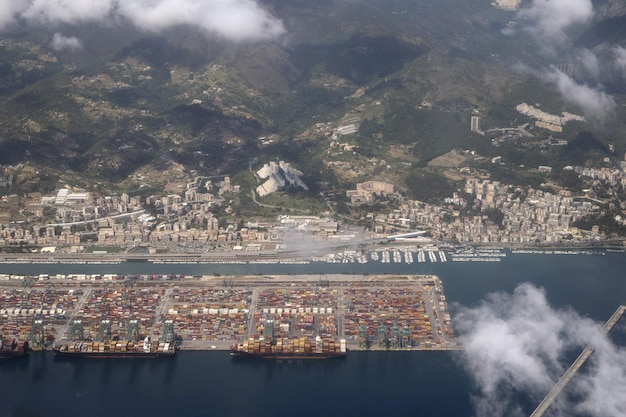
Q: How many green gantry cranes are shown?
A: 10